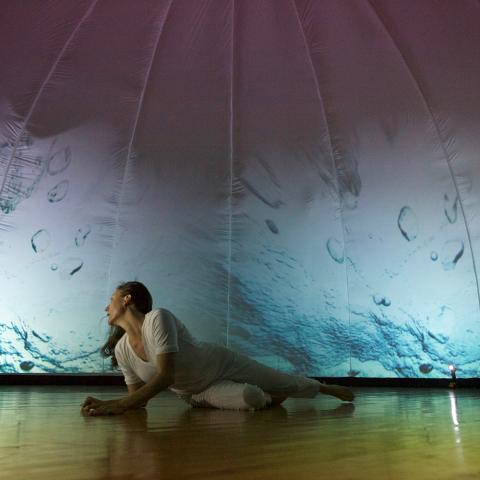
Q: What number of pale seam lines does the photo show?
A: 5